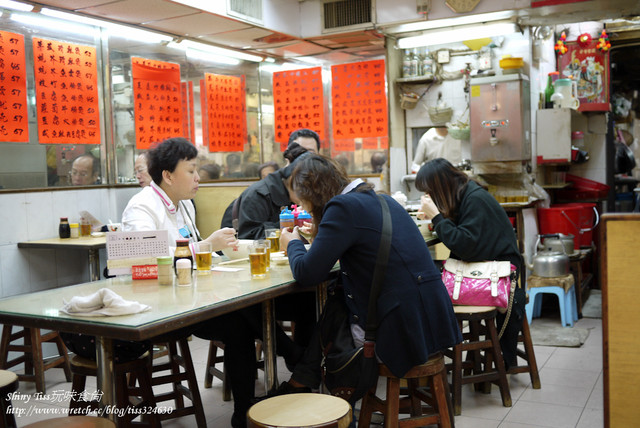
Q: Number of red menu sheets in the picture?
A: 6